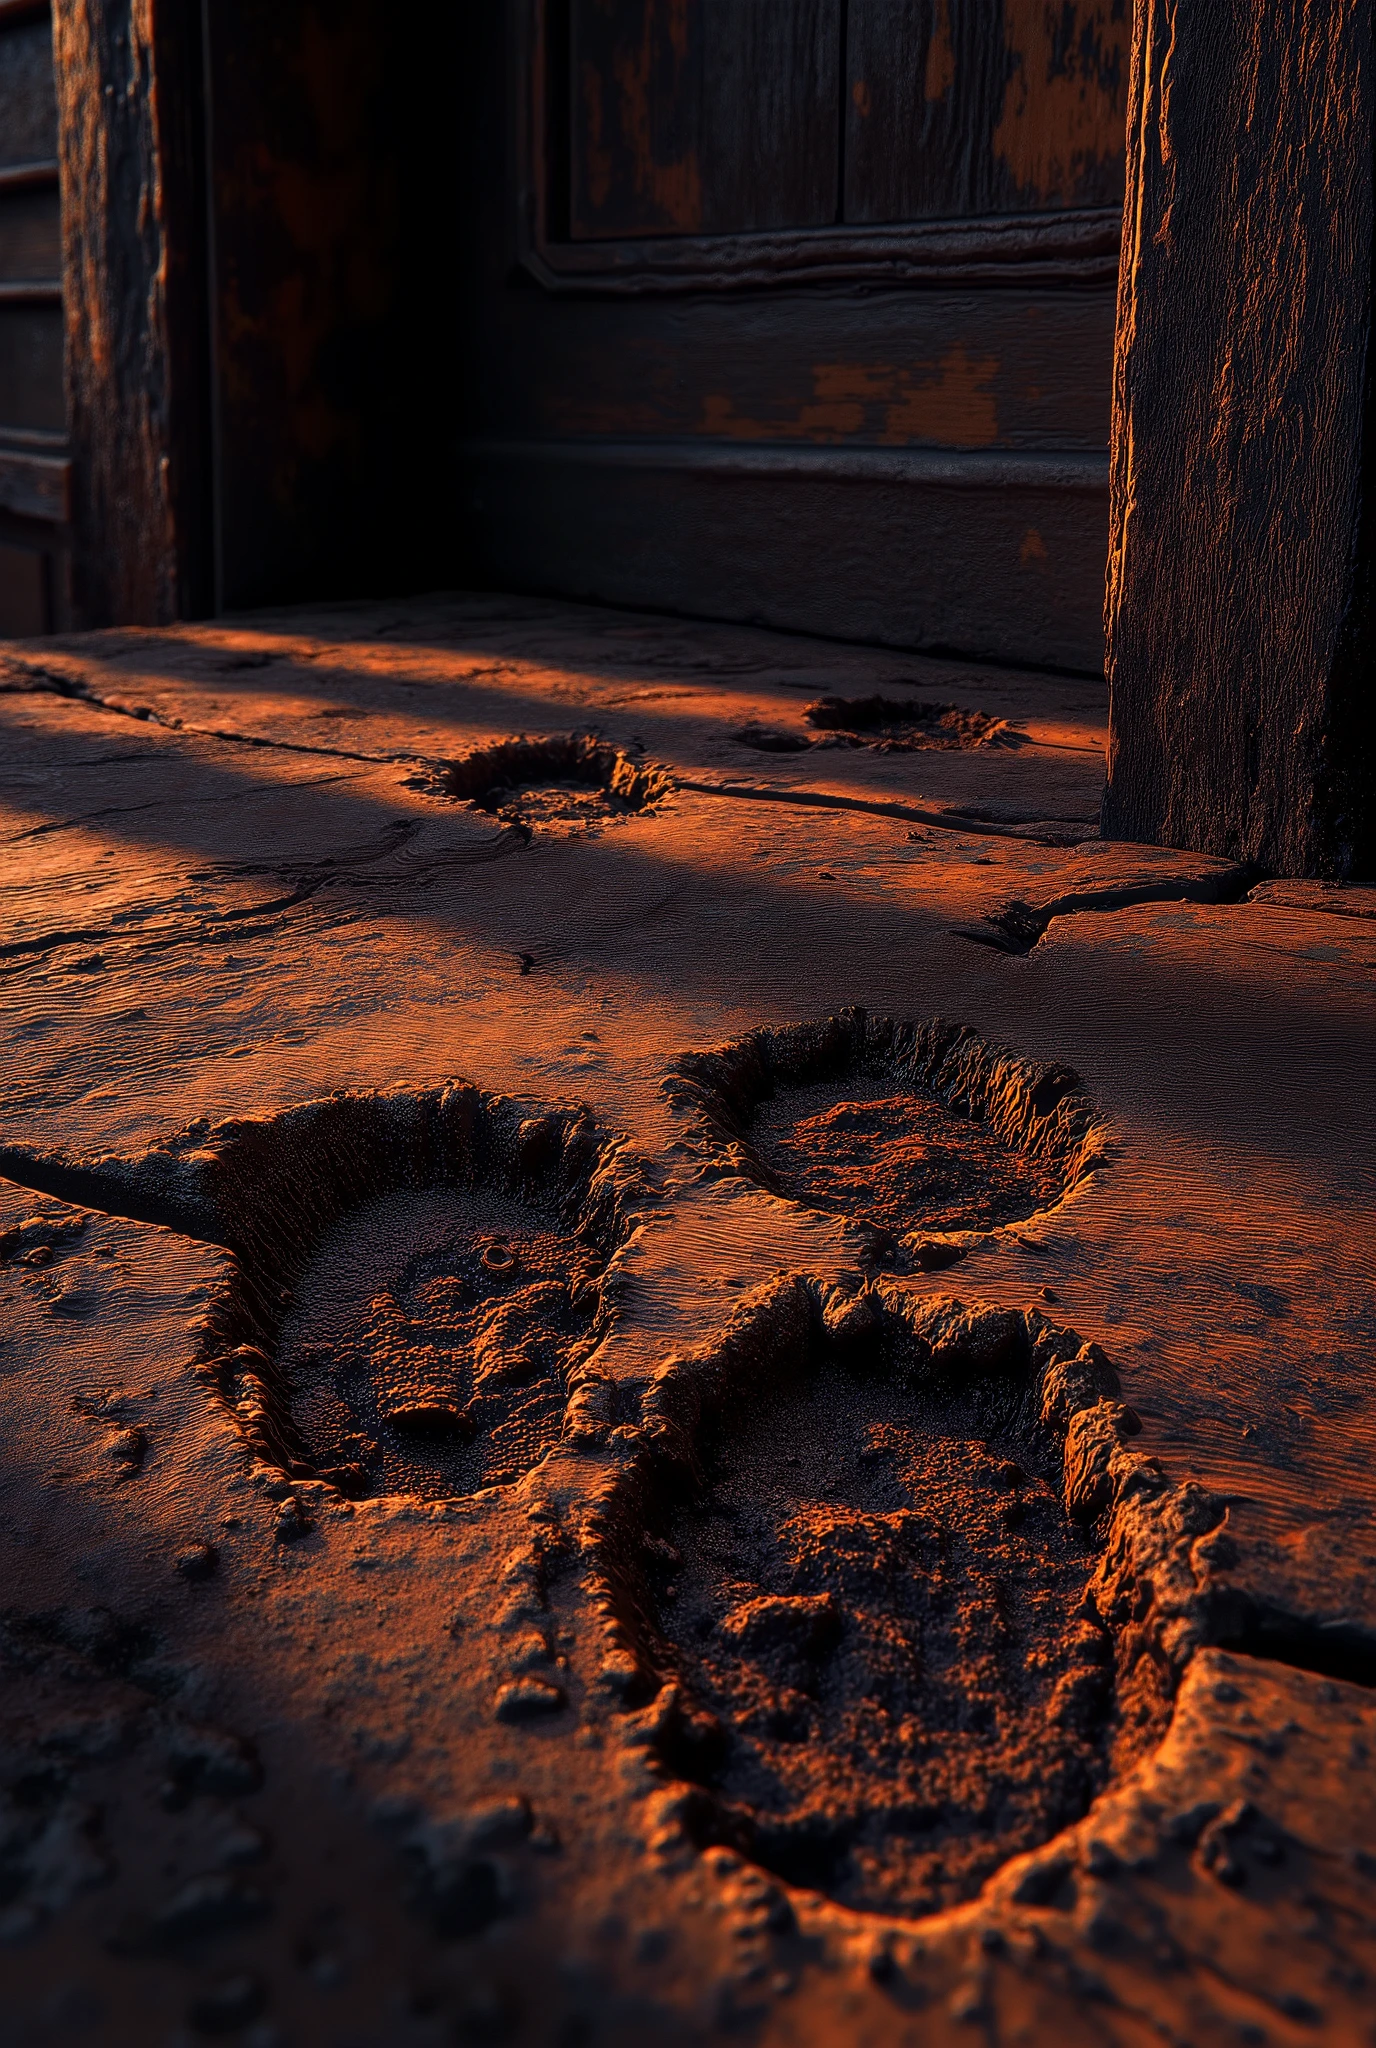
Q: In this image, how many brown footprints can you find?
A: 5